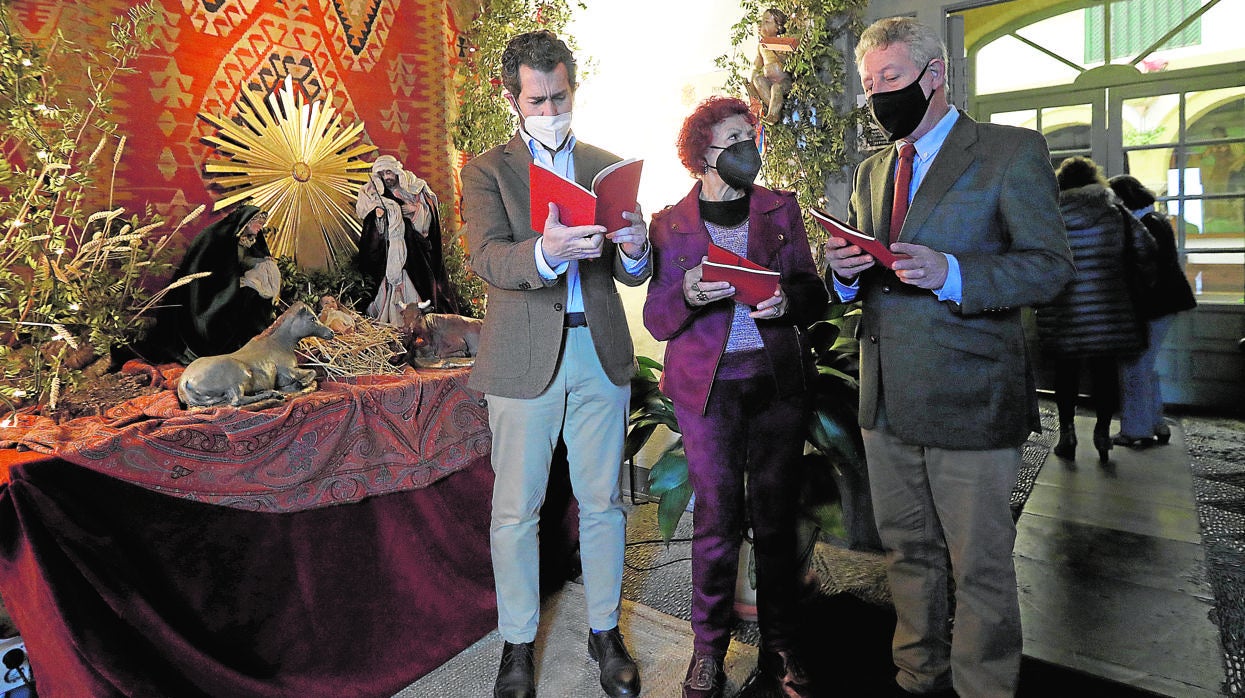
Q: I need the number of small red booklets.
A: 3